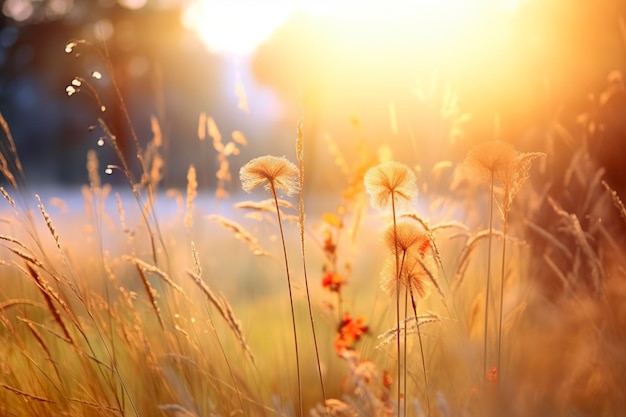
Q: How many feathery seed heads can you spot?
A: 5